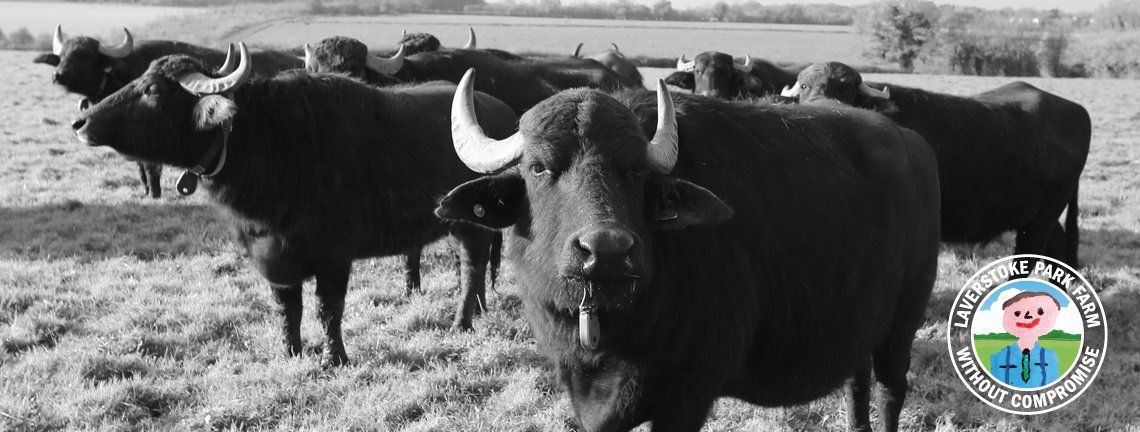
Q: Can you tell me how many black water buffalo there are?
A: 8